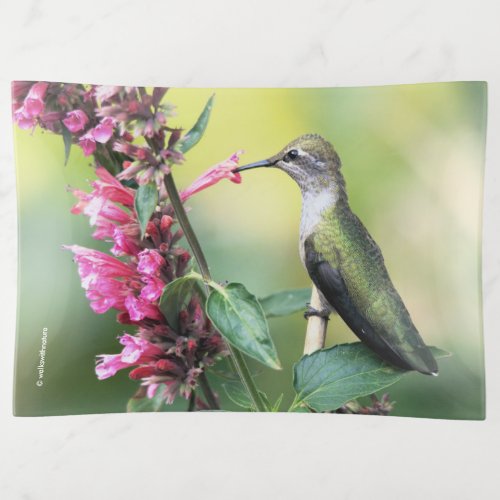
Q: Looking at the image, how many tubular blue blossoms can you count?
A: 0